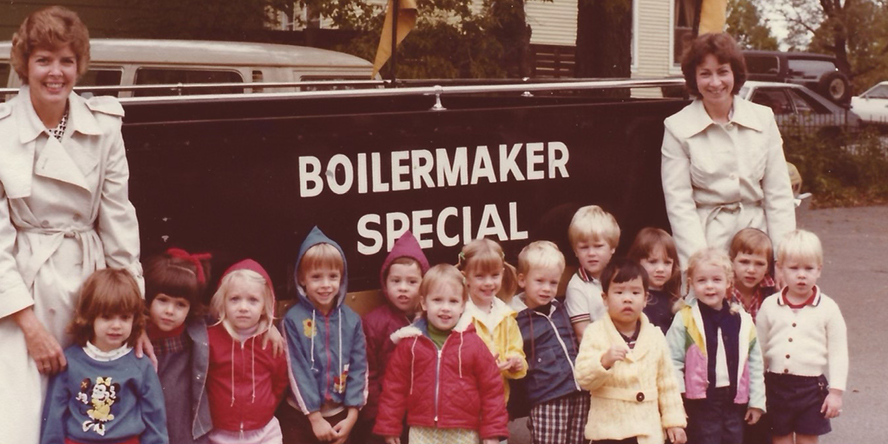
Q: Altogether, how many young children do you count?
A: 14